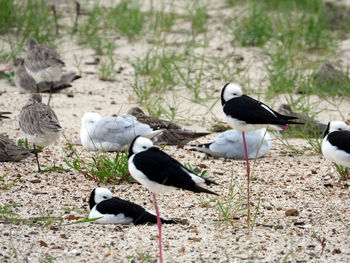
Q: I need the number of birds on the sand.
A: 12